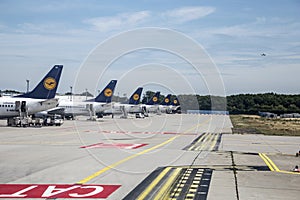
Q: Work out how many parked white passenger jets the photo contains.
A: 6